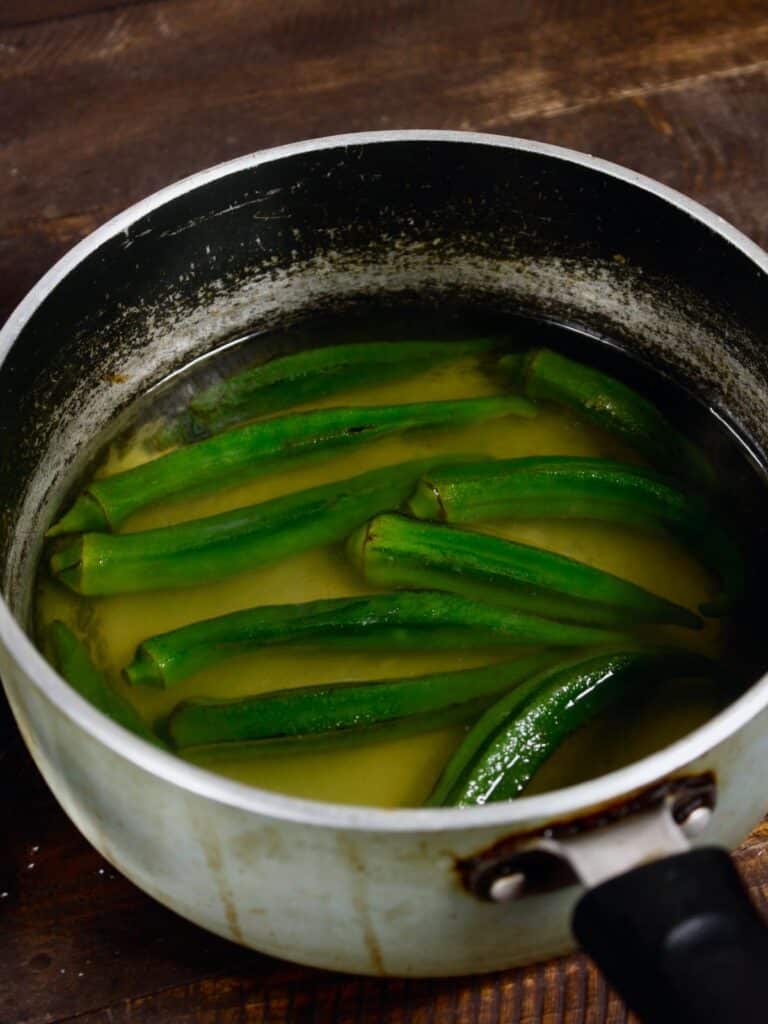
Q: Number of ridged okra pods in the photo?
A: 10